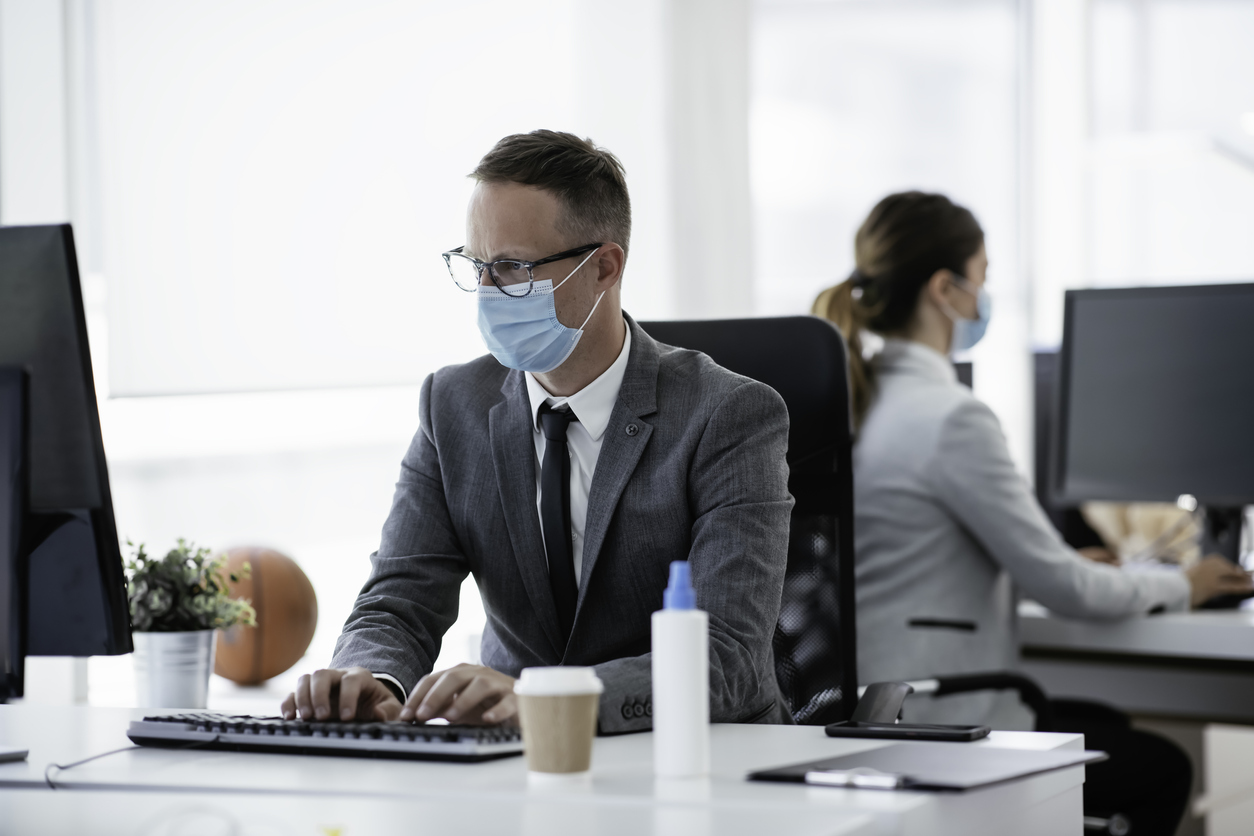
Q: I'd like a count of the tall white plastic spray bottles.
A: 1